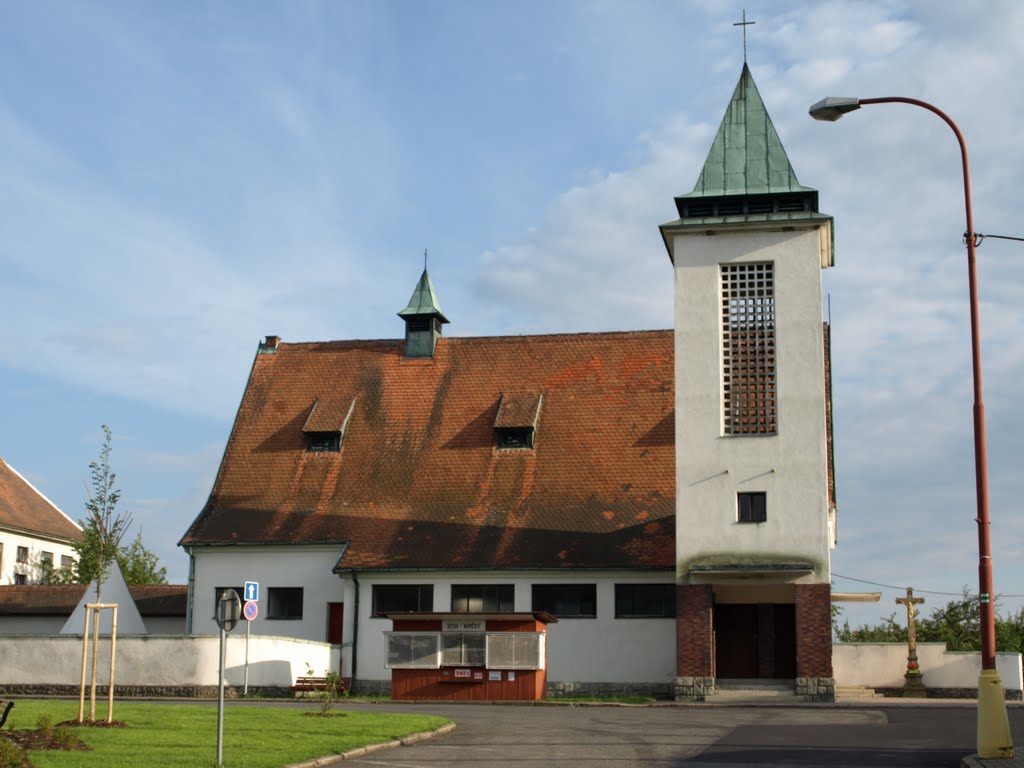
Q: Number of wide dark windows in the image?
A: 4